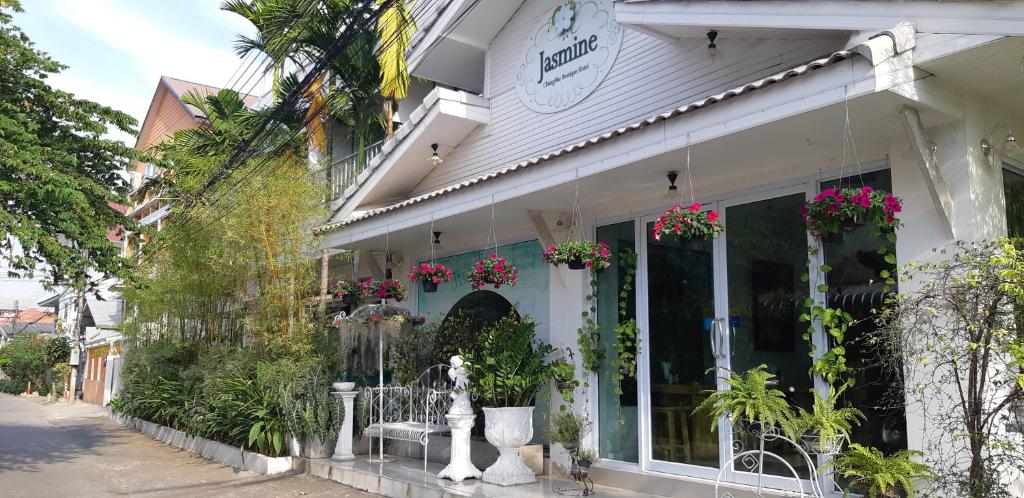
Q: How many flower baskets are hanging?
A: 7